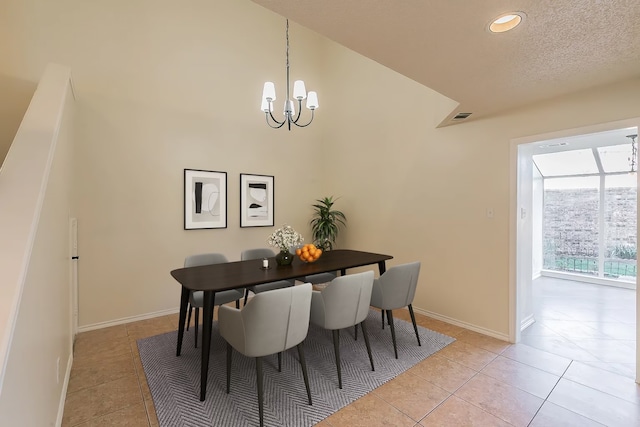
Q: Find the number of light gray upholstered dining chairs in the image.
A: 6